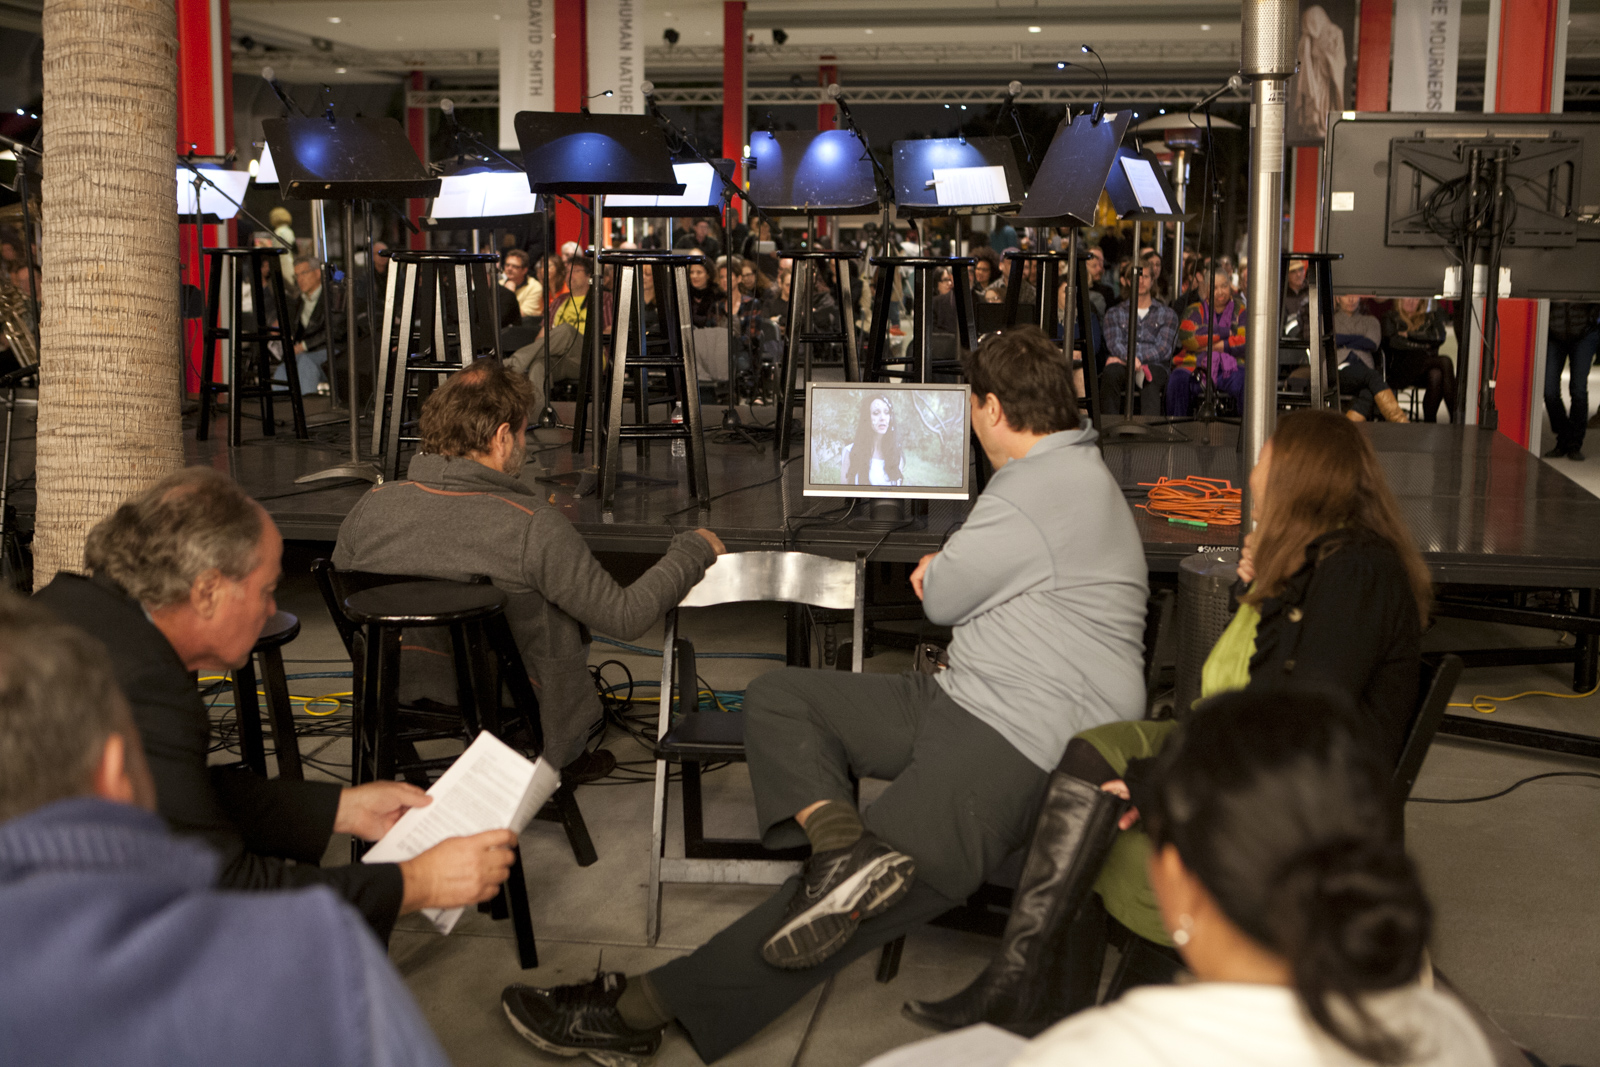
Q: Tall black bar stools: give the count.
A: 11